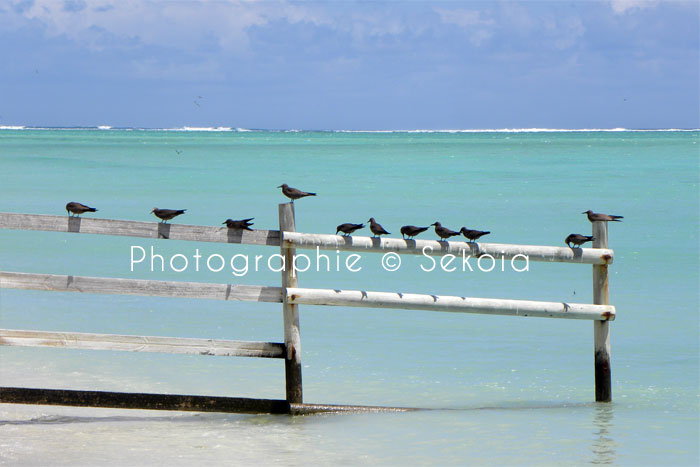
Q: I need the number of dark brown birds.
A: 11